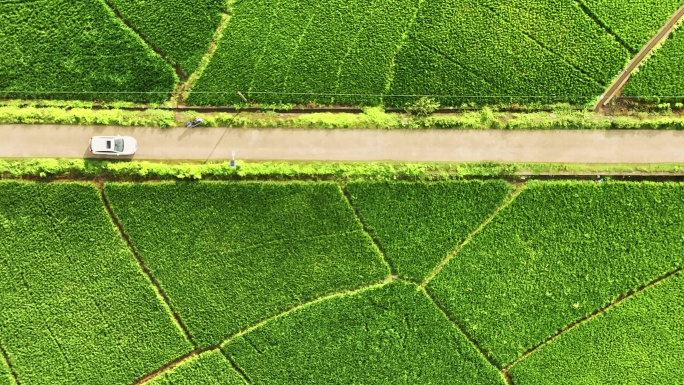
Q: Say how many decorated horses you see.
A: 0